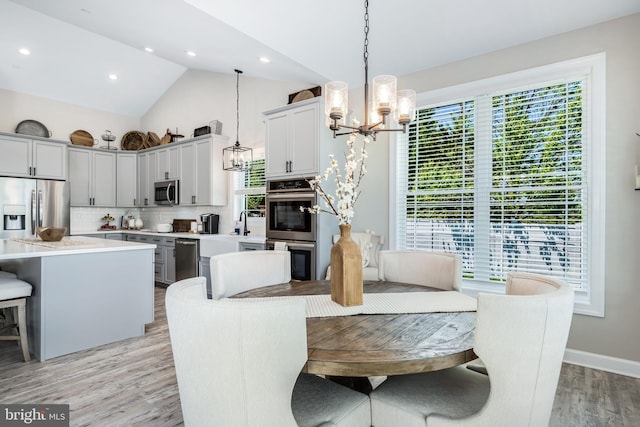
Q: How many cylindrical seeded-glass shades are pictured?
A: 5